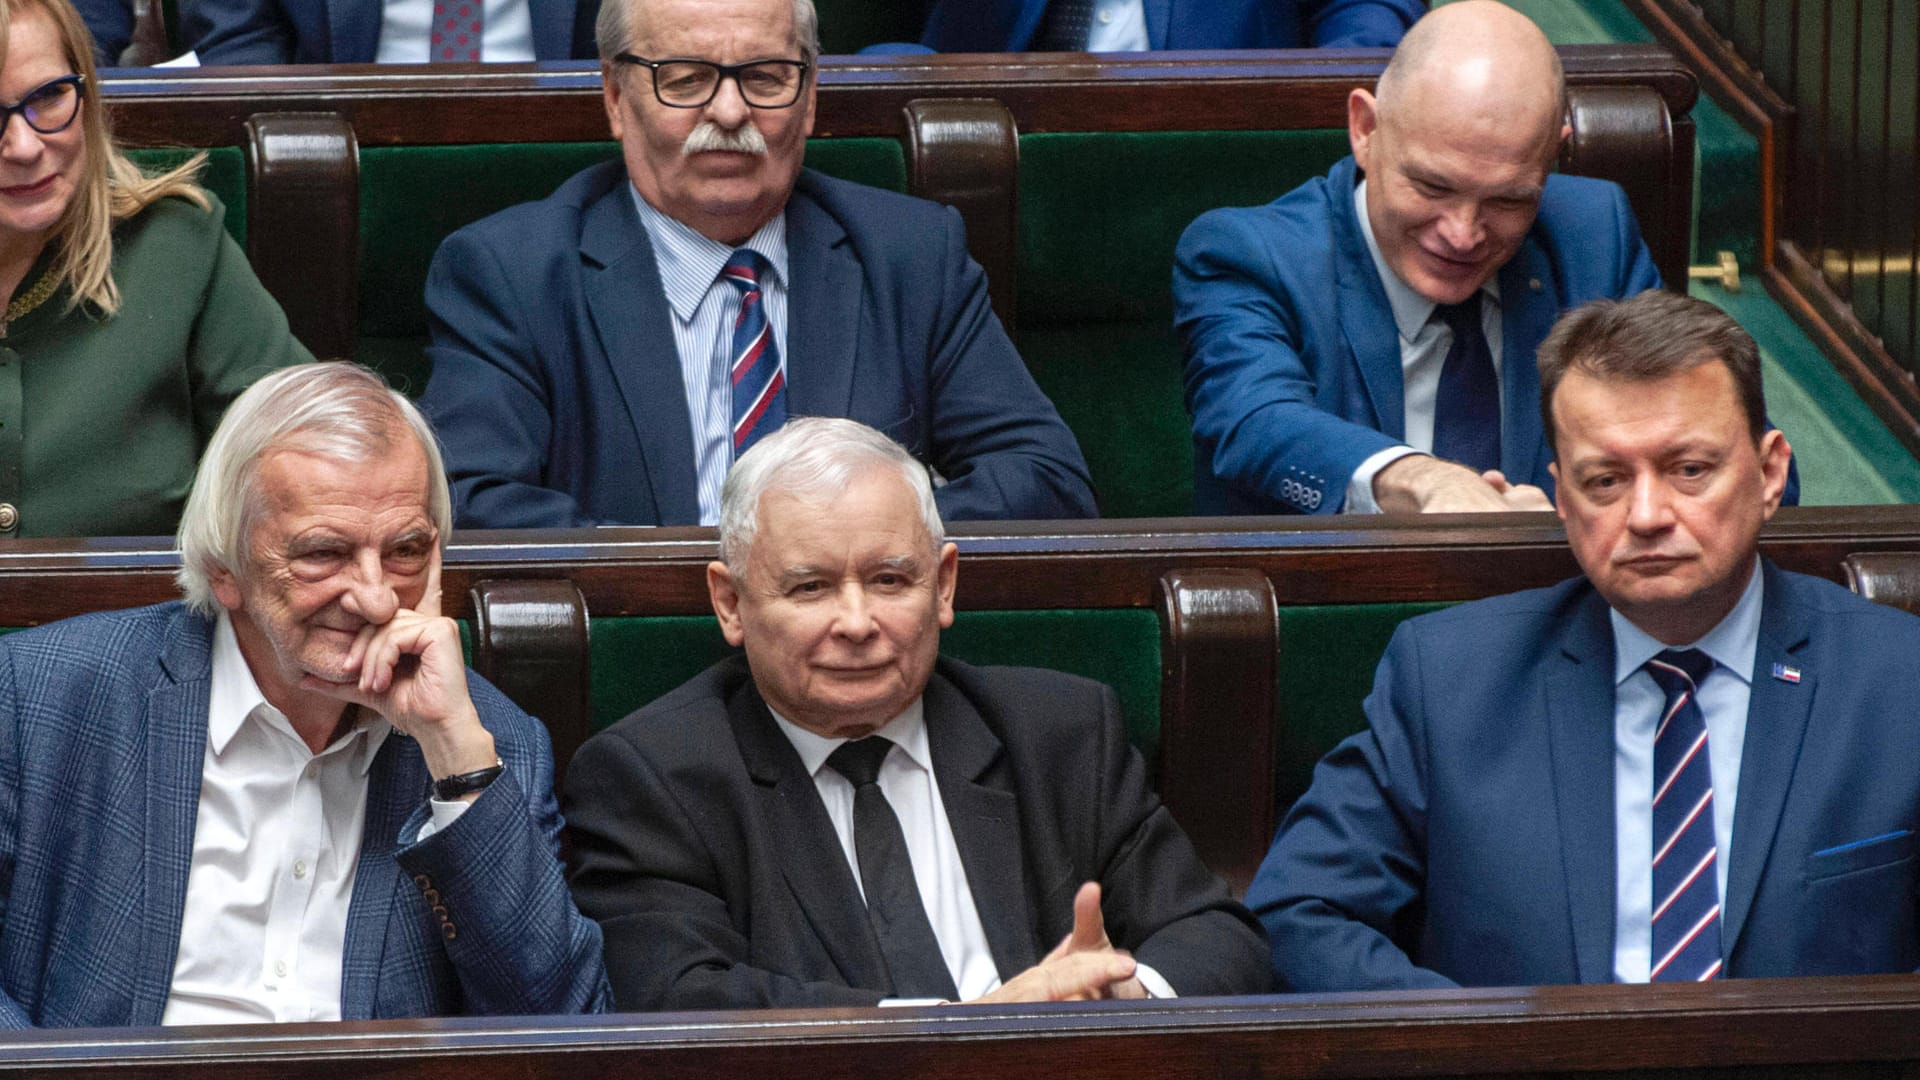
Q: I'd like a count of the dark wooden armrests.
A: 6